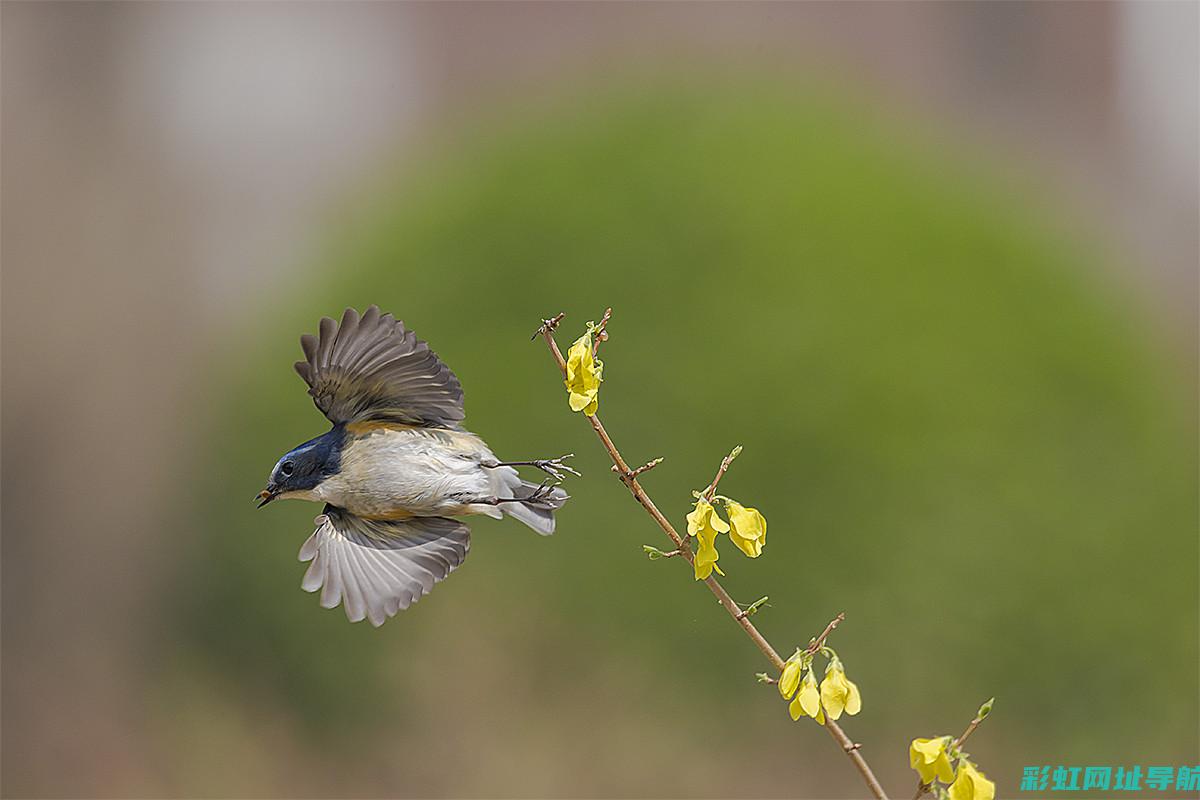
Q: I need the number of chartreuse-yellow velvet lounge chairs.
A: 0